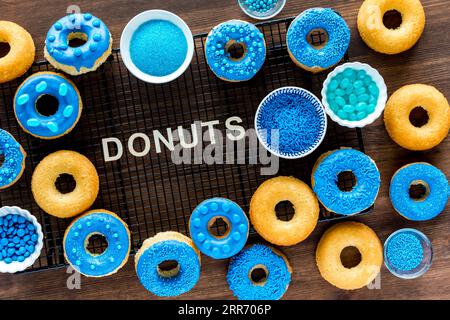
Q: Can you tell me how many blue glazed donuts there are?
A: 11